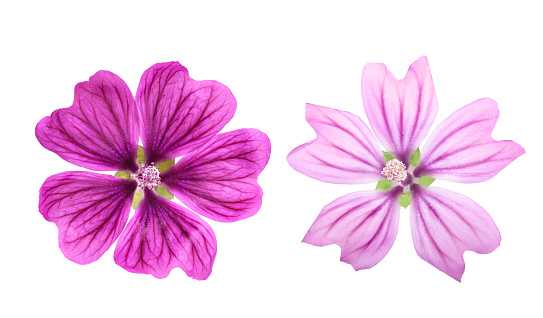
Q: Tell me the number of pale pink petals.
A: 5